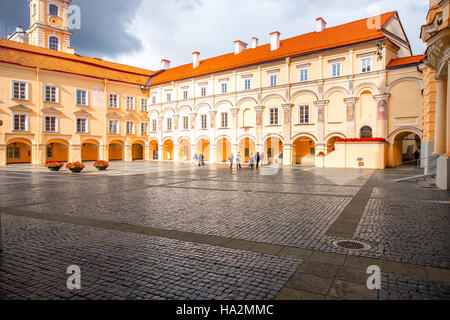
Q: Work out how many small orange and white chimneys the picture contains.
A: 6